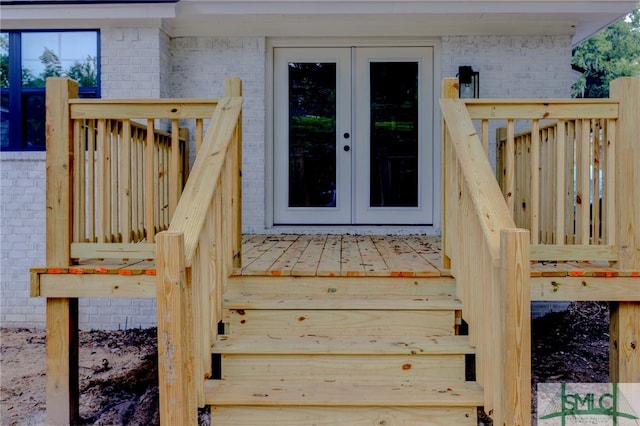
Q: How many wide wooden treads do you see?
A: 3